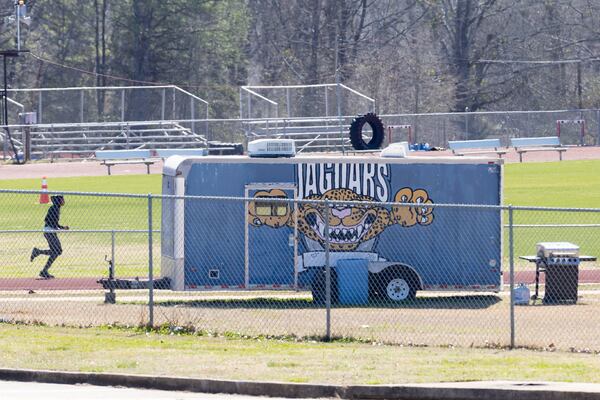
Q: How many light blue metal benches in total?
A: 4